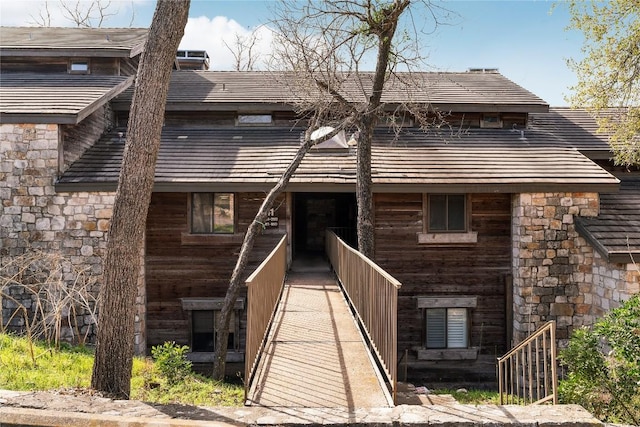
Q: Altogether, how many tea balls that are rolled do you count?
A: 0